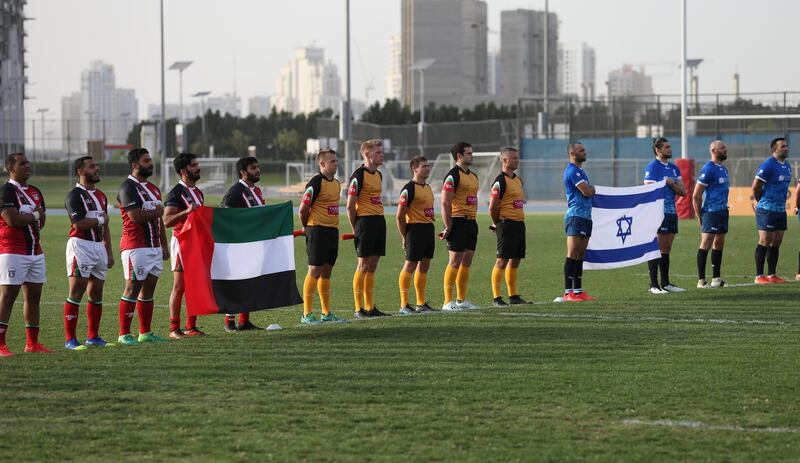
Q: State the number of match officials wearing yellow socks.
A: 5